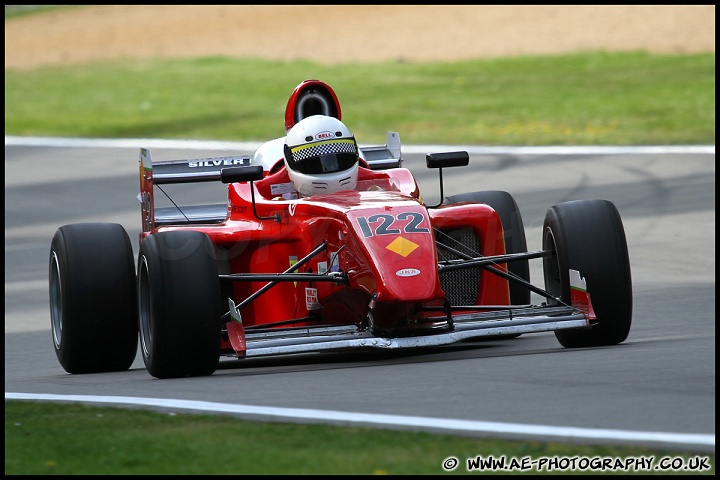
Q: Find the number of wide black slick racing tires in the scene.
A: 4